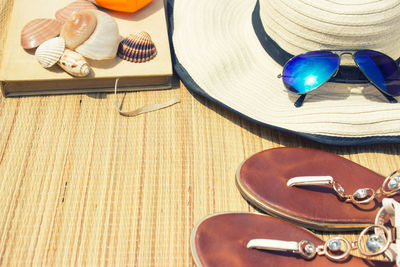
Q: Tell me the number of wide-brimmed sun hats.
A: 1